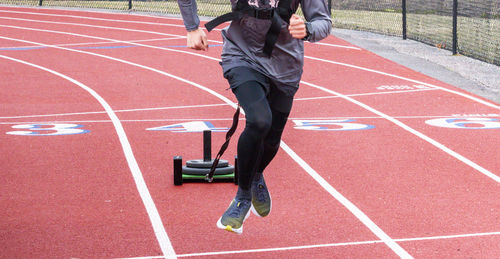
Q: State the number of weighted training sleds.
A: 1